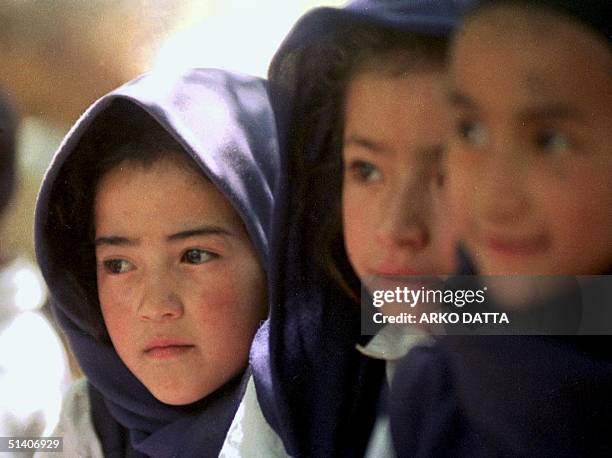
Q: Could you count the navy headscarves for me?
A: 3